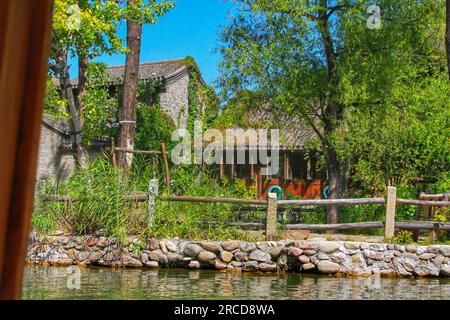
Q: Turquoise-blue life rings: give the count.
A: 2